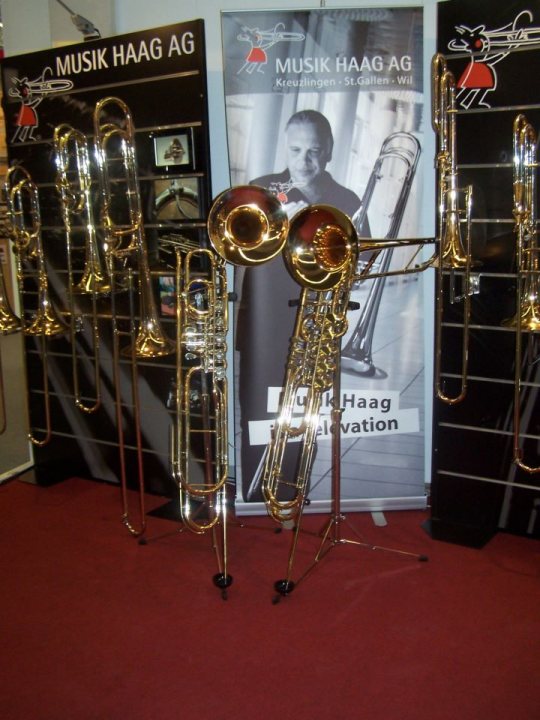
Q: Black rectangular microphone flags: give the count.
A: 0